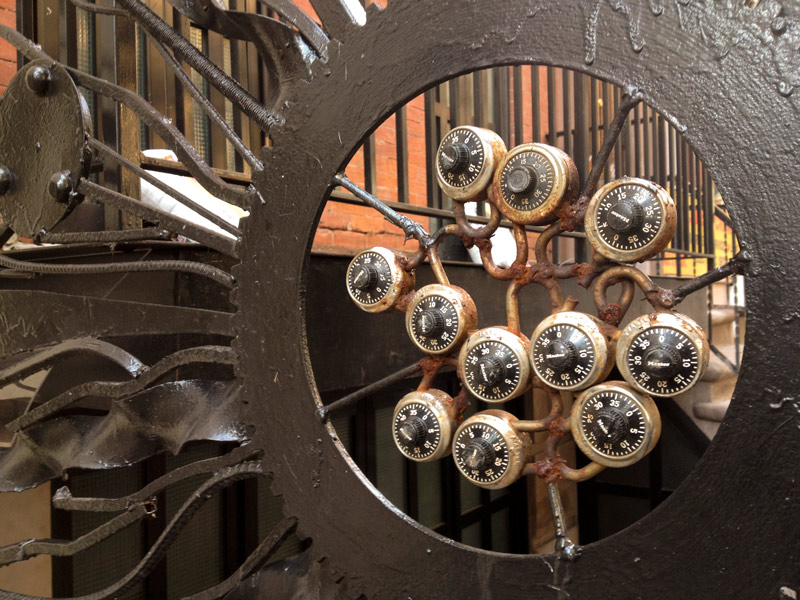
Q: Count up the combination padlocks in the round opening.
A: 11